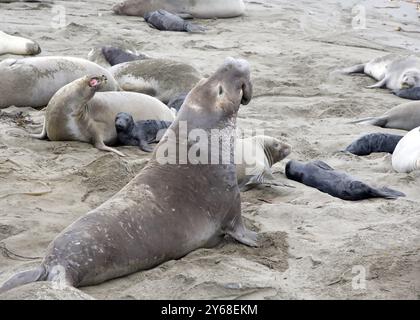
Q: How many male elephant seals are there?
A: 1